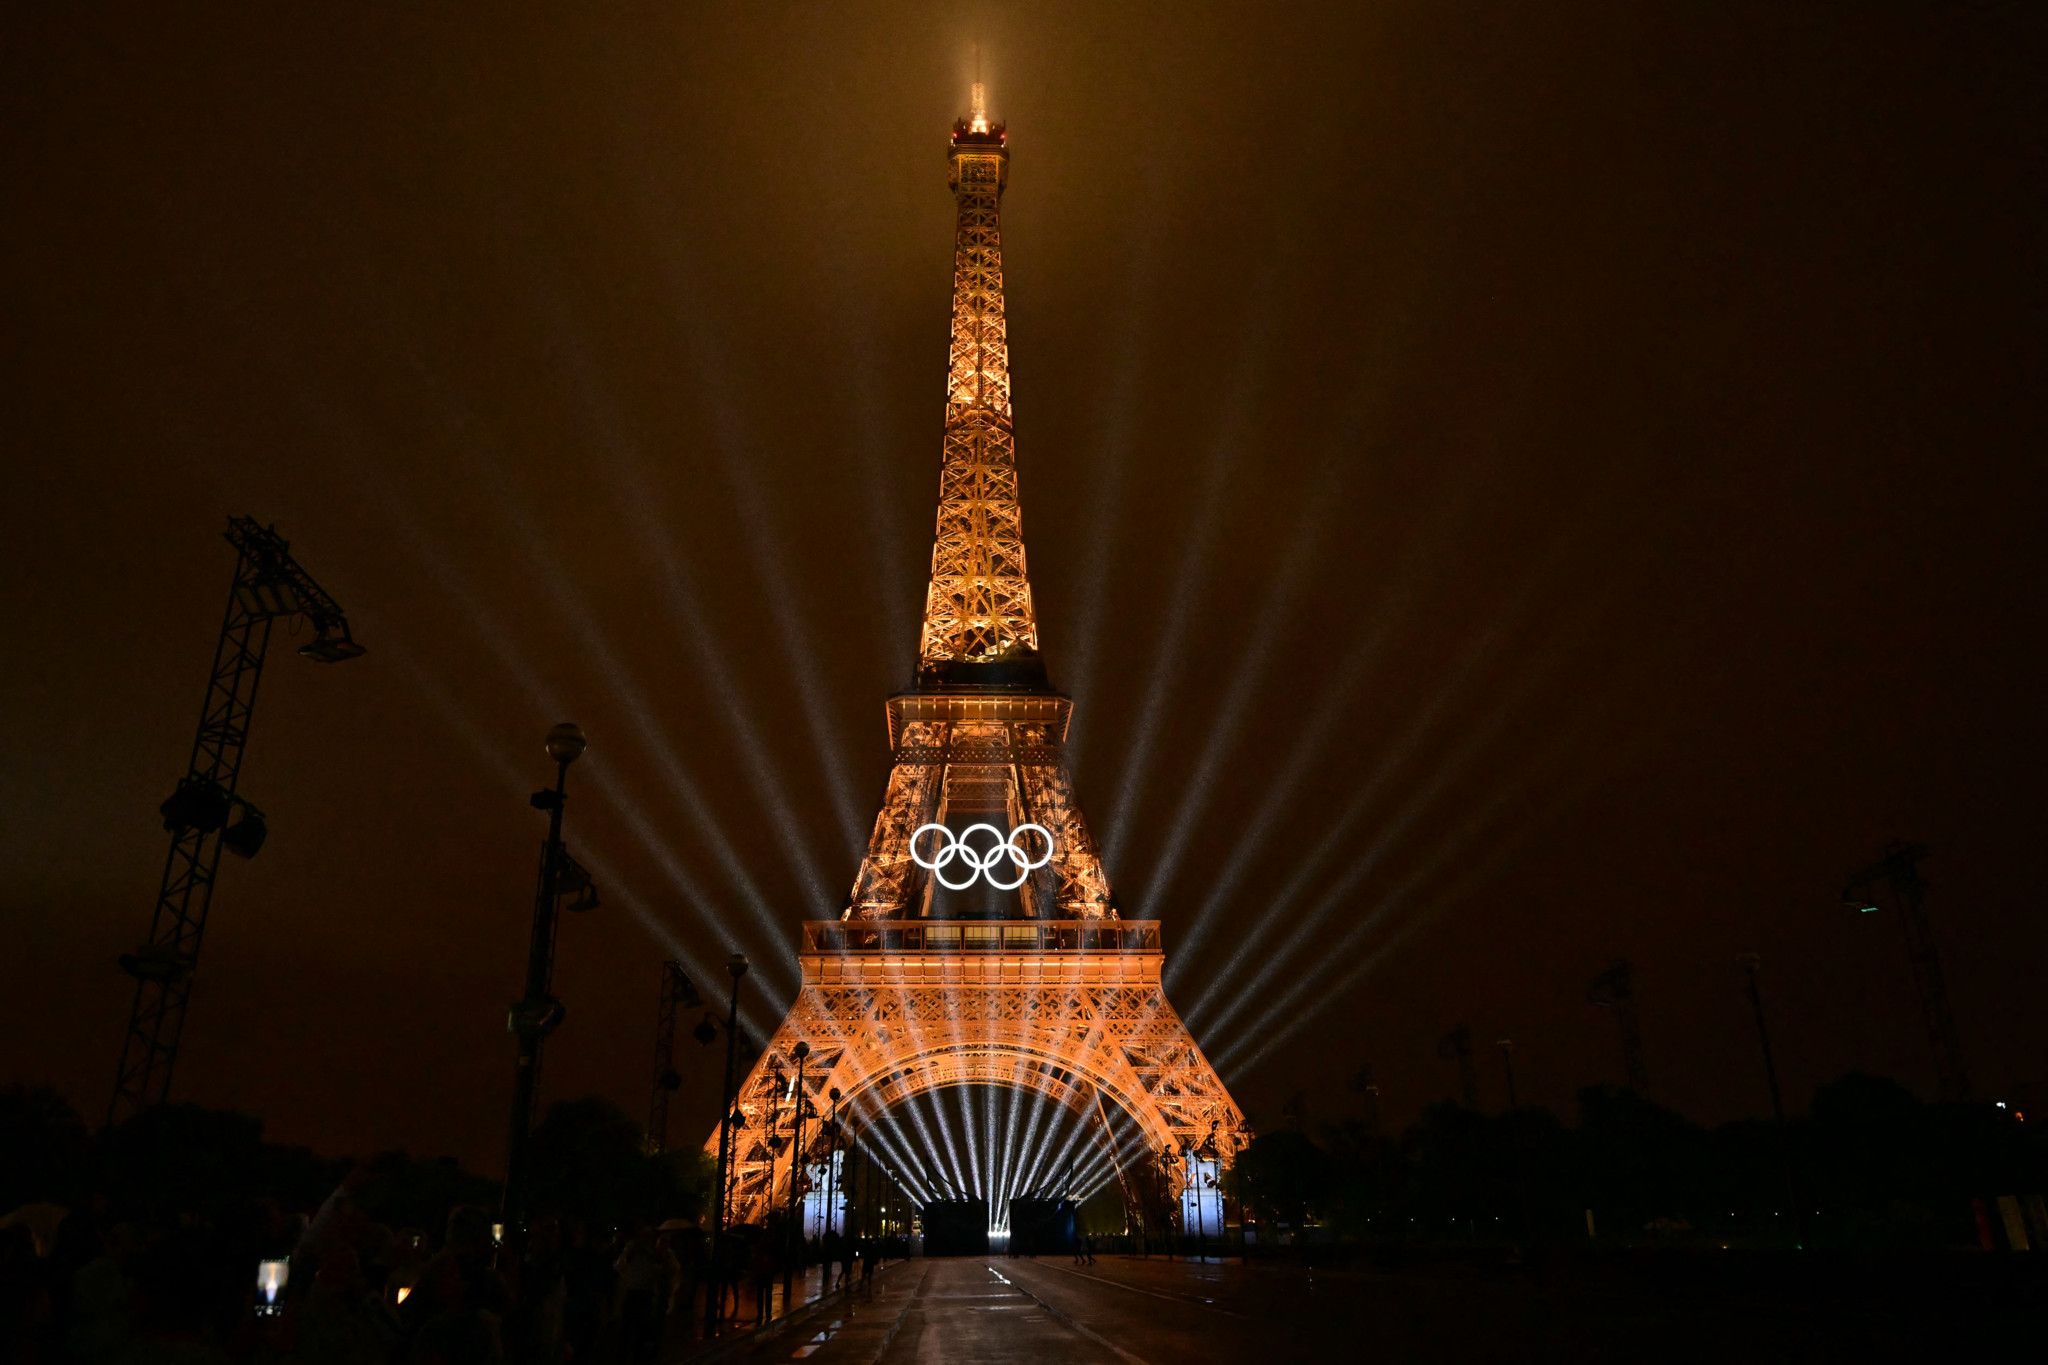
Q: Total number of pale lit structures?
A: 2